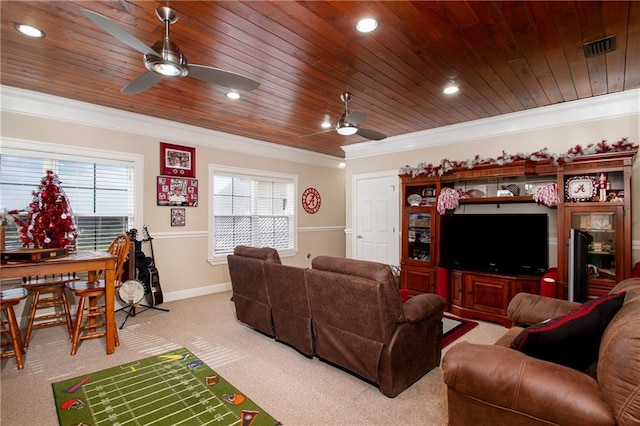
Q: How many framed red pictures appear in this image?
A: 3